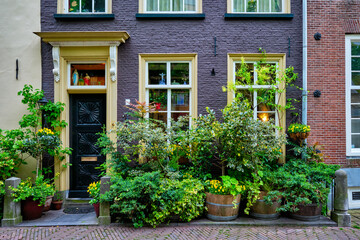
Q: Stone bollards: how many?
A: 3